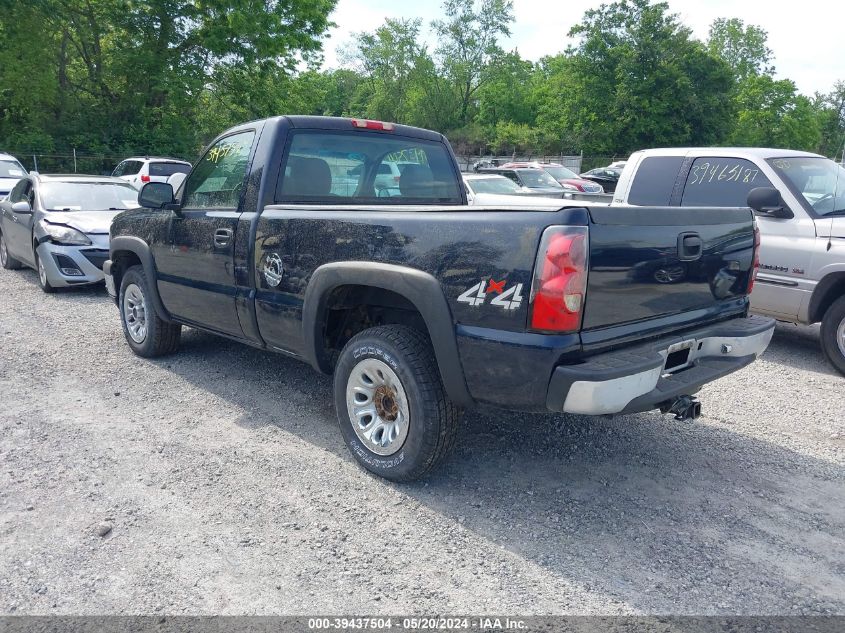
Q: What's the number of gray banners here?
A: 1